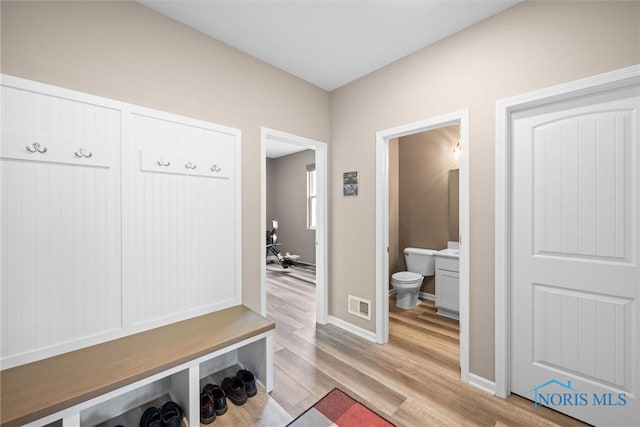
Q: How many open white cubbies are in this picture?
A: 3